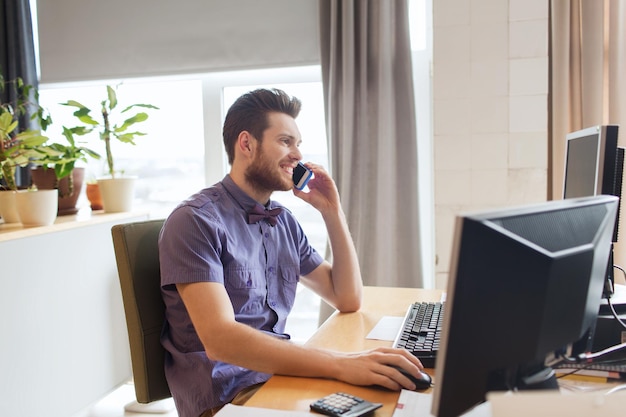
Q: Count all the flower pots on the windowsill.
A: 5